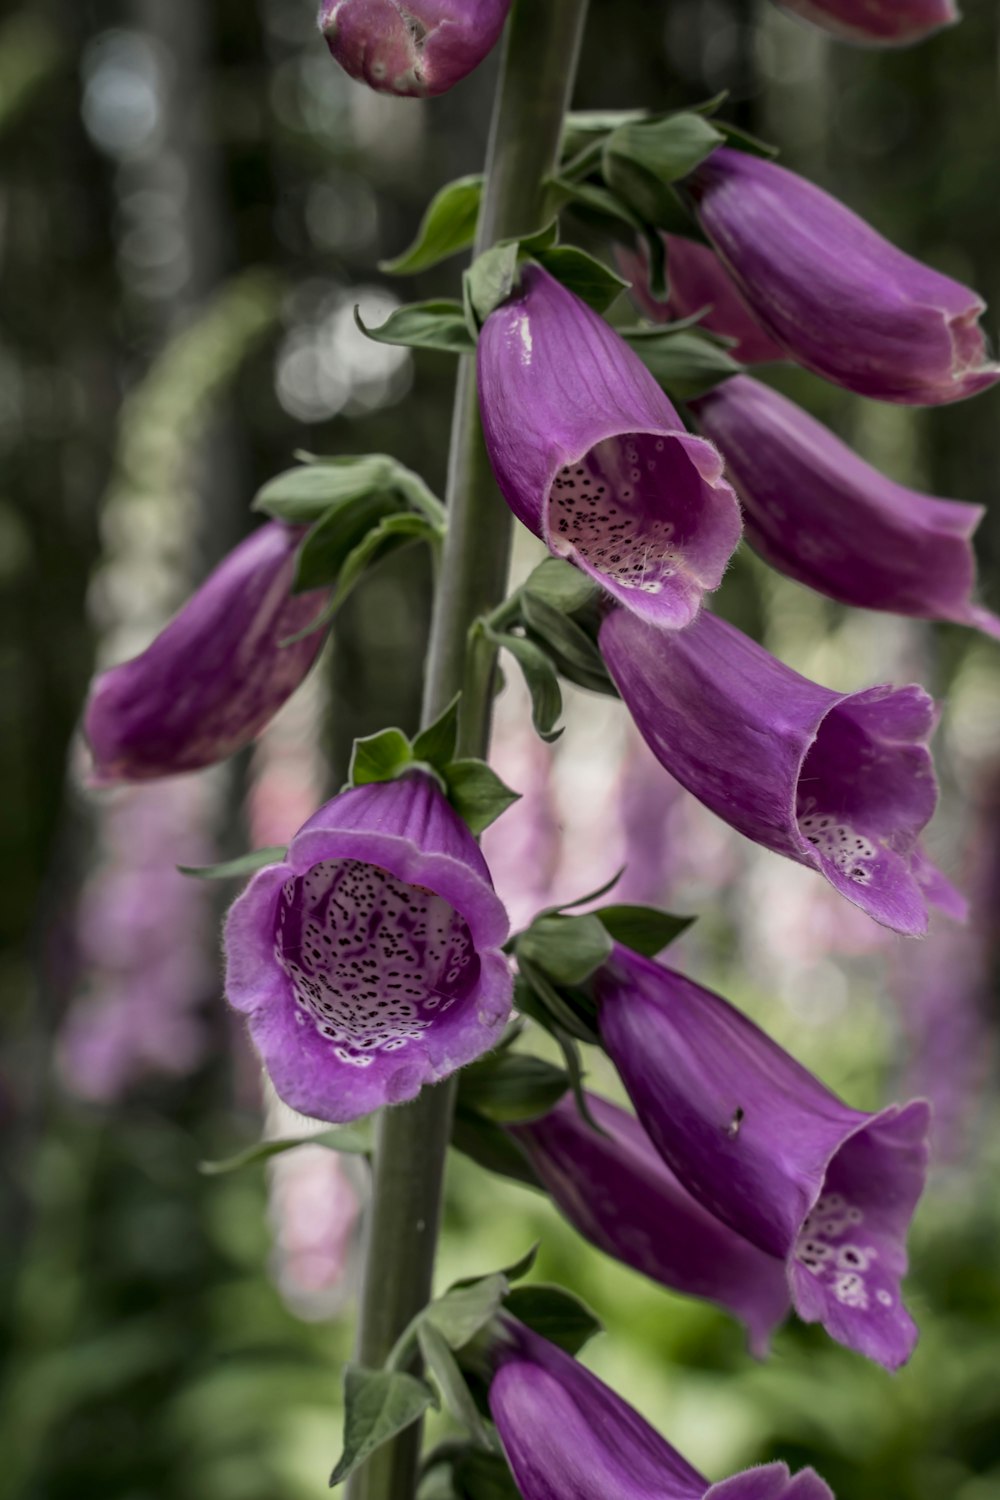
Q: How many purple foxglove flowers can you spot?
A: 12